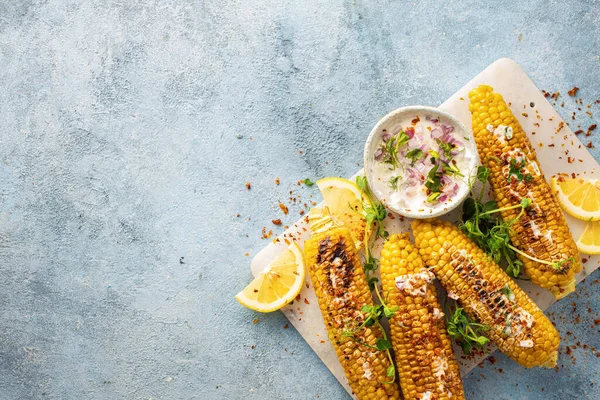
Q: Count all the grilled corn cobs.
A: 4